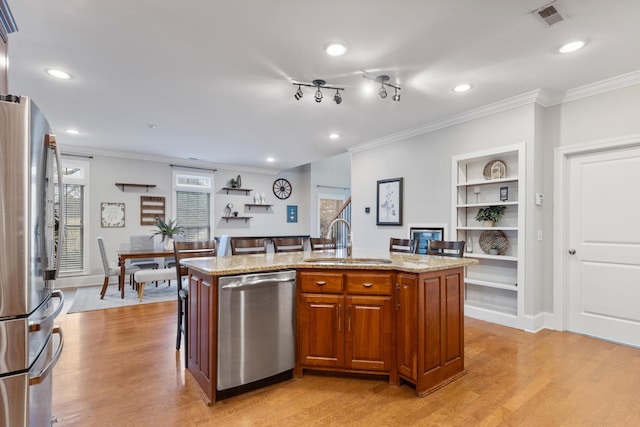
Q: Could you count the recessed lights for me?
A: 7